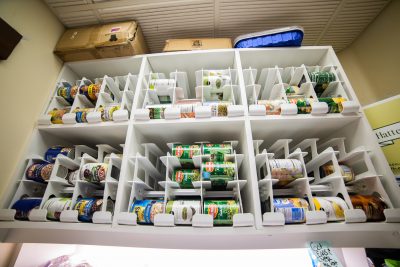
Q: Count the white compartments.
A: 6